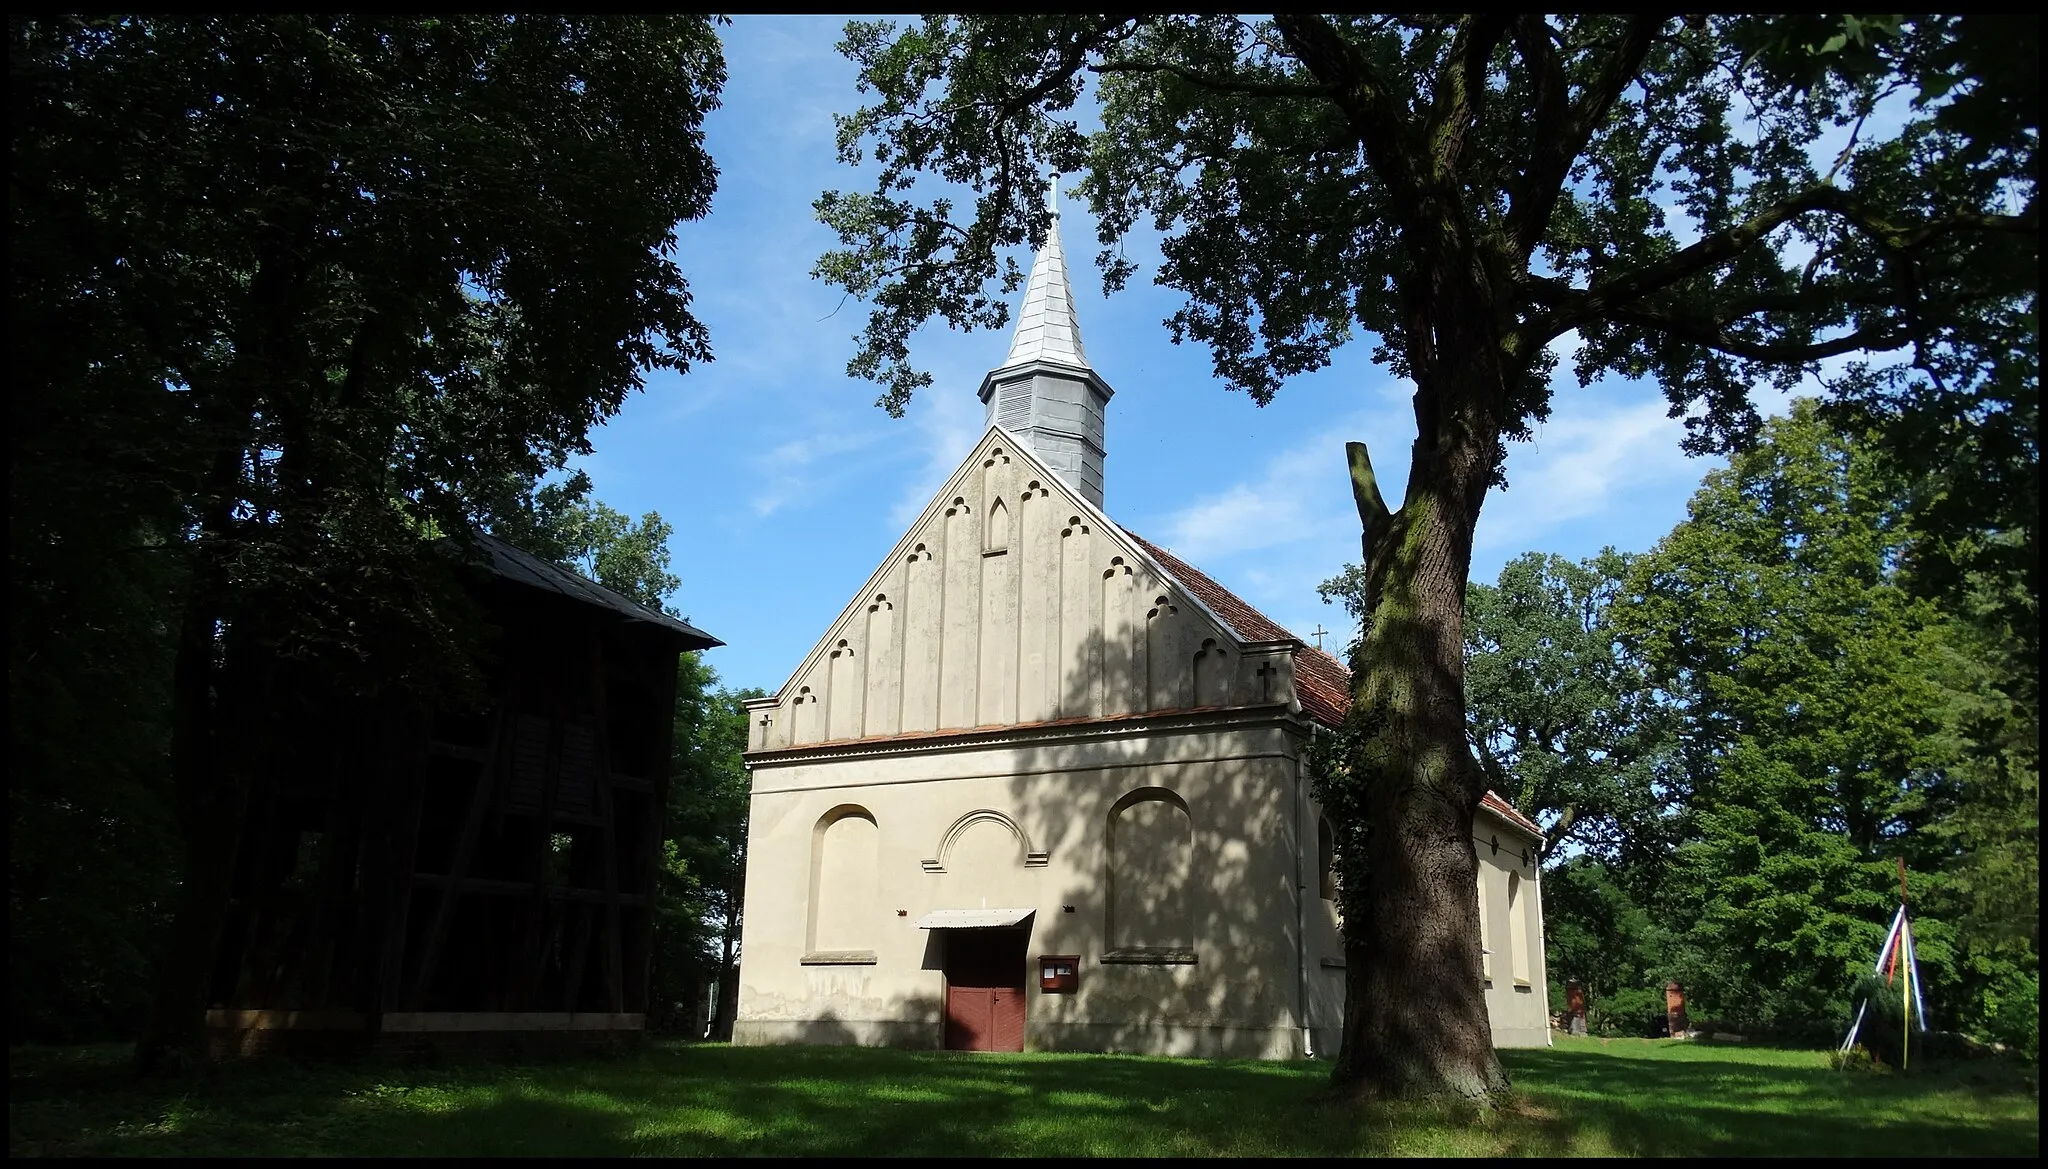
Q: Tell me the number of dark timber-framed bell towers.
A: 1